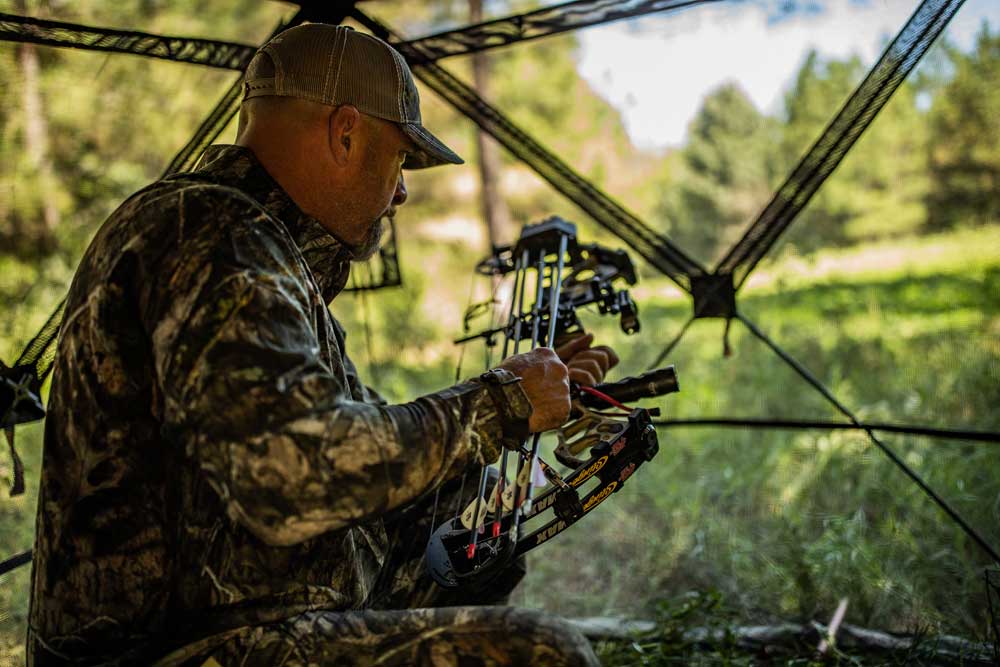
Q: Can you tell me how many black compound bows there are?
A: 1